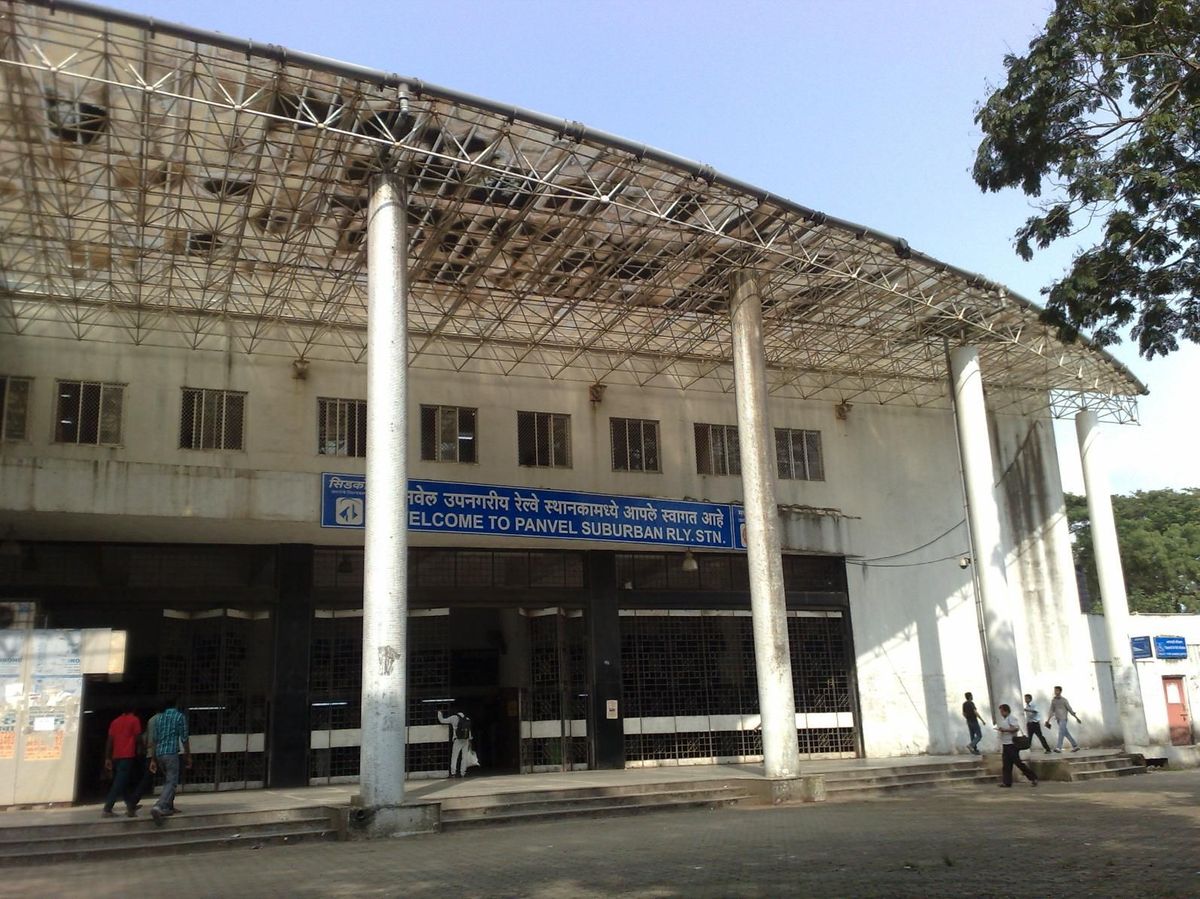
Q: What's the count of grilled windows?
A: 9